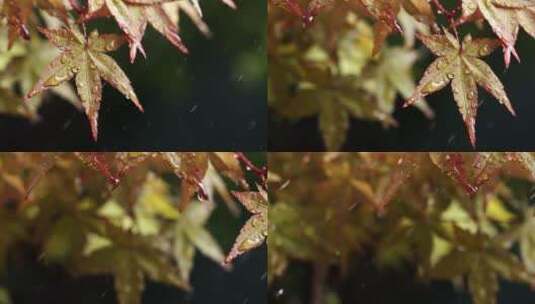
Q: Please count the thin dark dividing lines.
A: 2